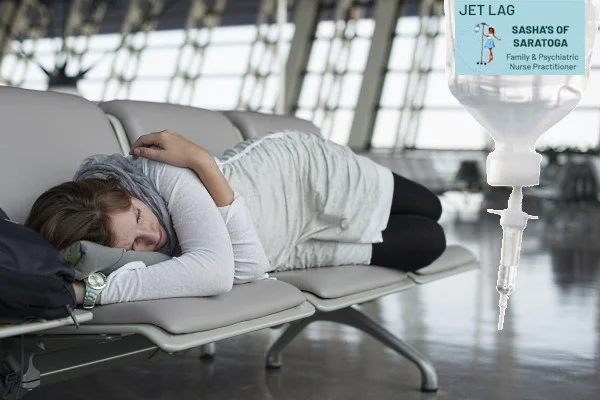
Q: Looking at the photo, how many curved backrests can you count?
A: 3